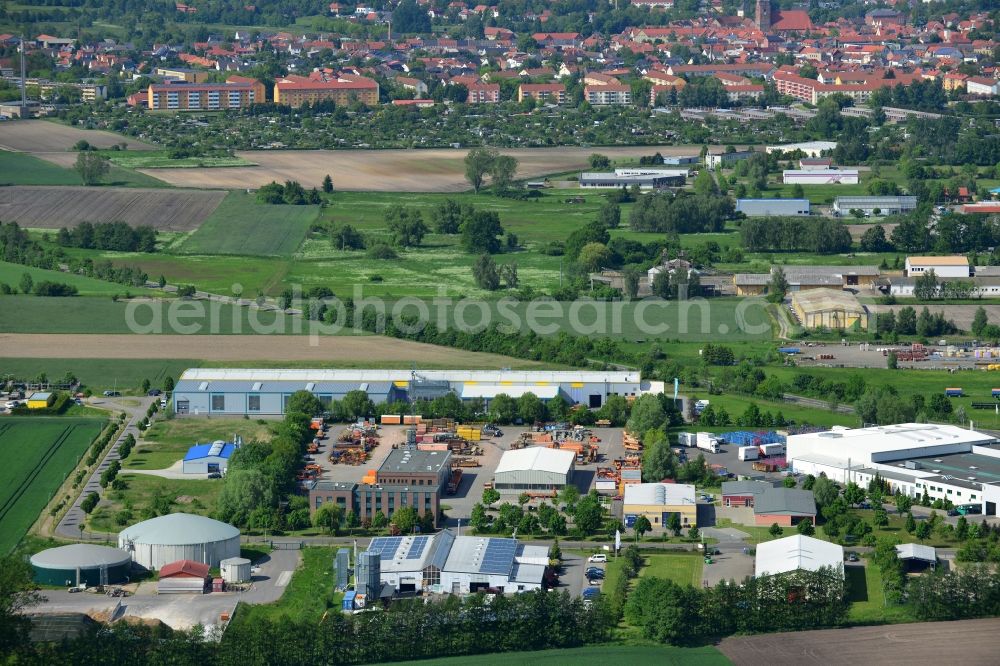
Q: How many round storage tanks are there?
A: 3